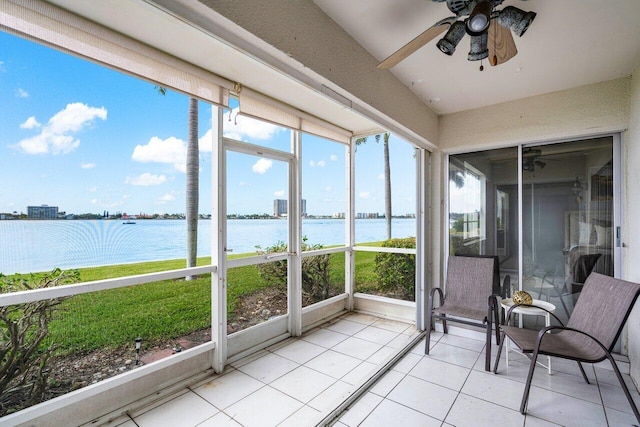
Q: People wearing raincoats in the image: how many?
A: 0